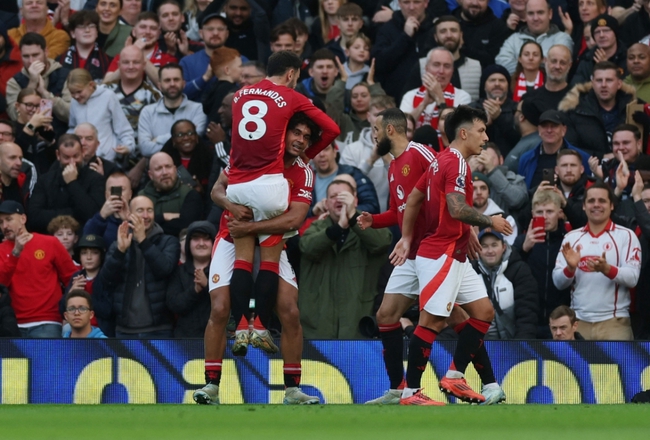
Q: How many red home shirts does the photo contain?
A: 4